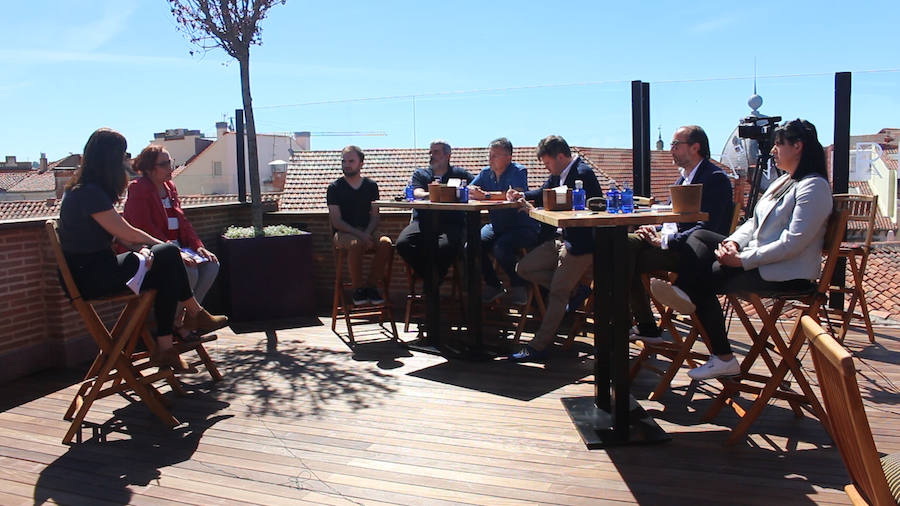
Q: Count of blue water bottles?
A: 5